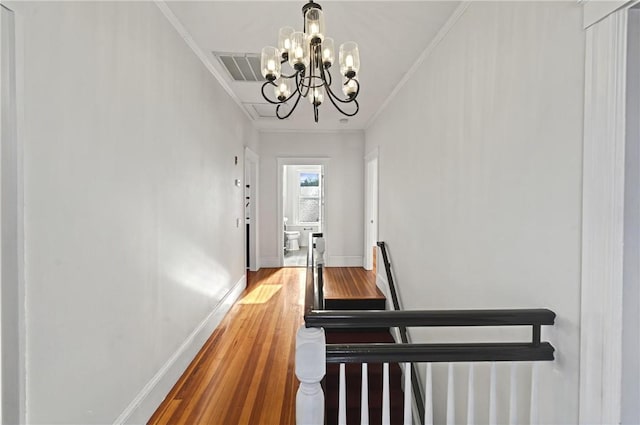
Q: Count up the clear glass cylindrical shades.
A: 9